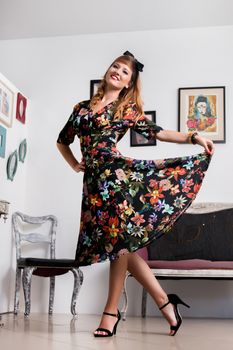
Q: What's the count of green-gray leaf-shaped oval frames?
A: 2